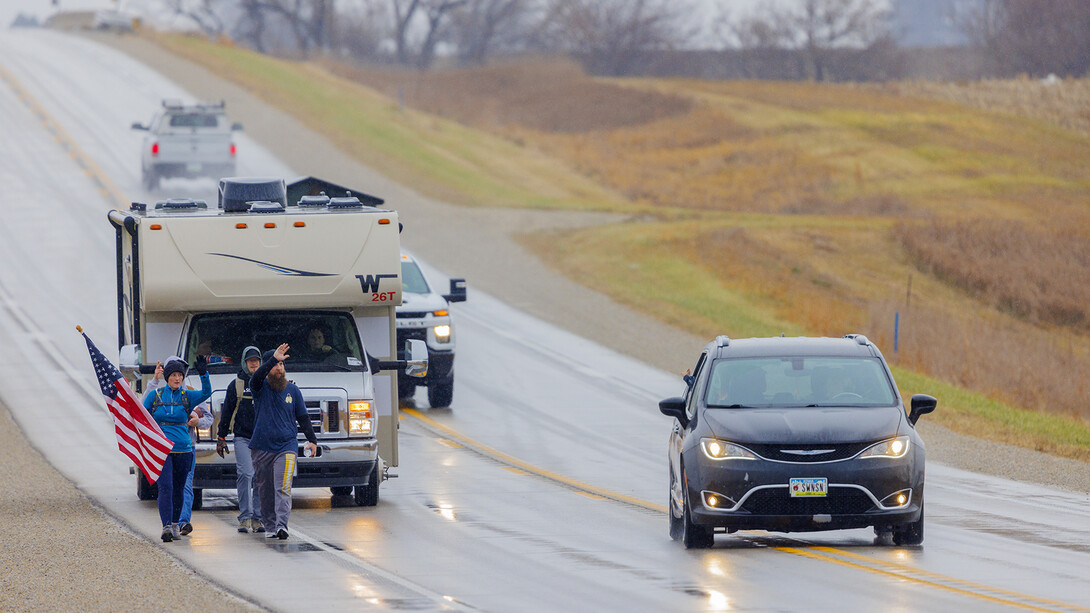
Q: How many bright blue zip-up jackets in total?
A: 1